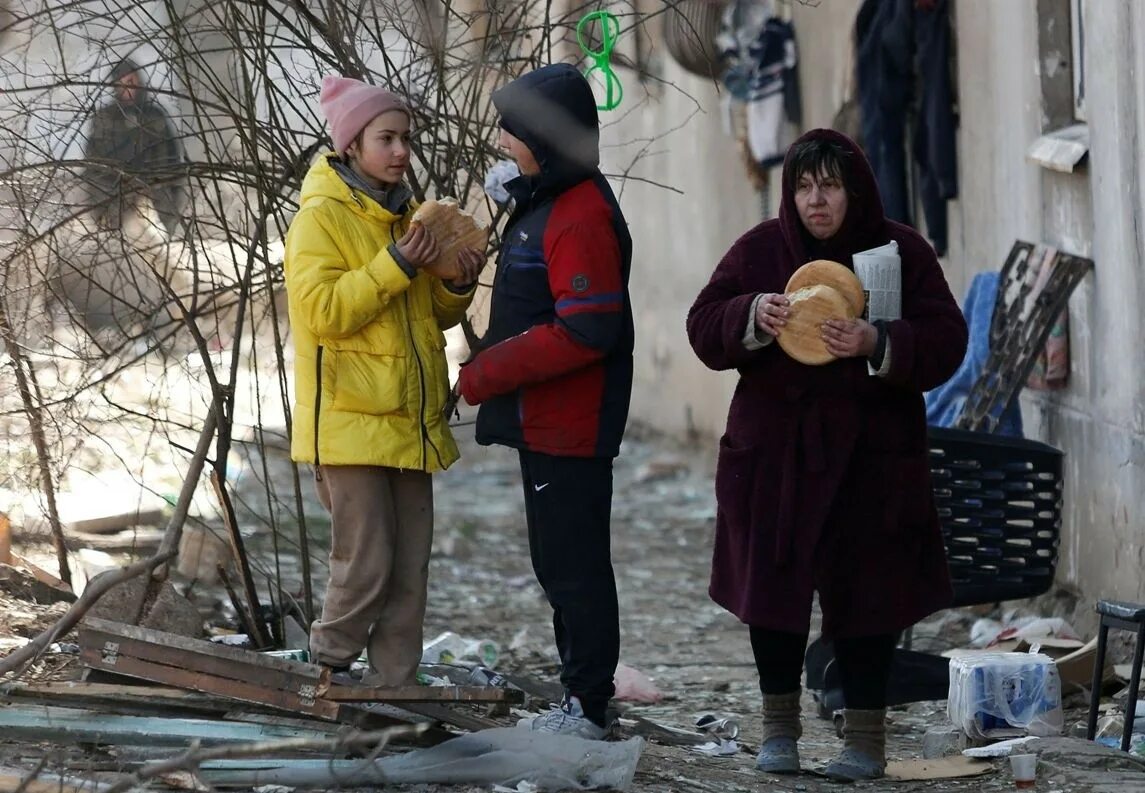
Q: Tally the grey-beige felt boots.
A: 2